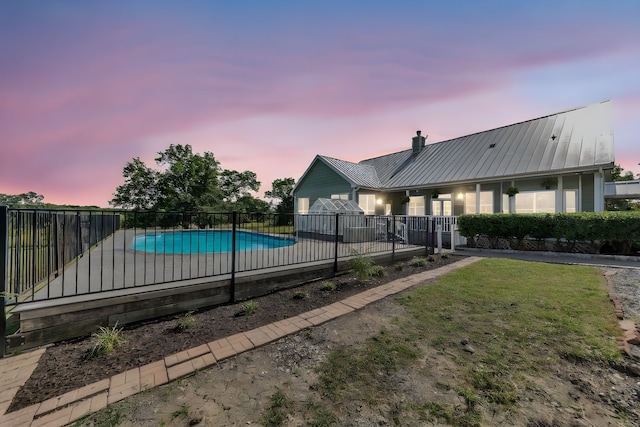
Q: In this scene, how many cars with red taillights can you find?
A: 0